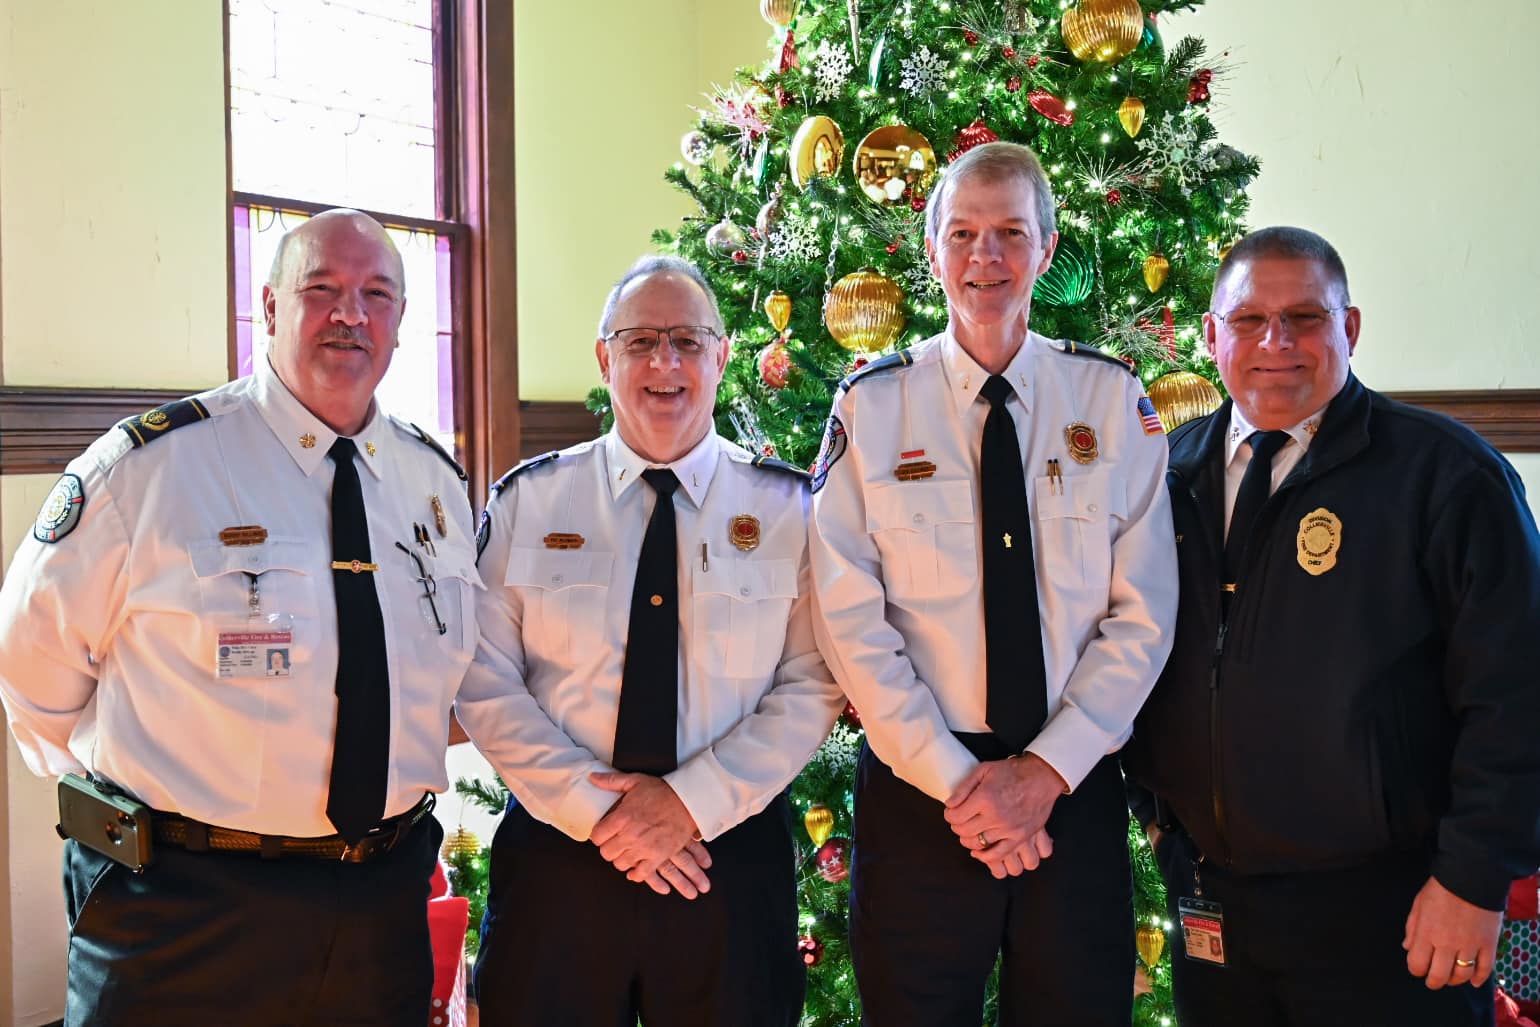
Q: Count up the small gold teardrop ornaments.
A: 5